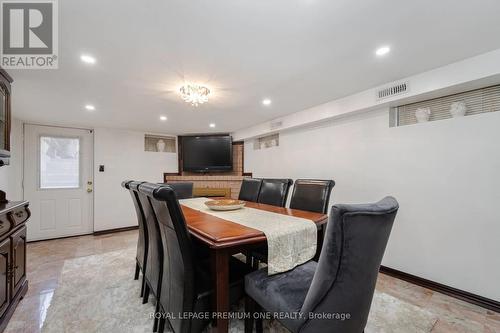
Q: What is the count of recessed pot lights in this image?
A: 6